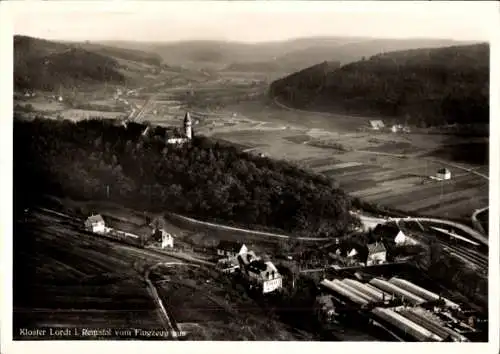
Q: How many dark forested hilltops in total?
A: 3